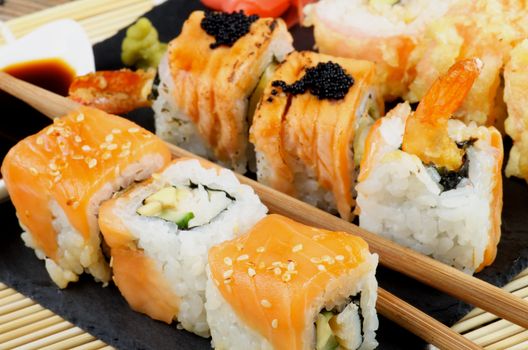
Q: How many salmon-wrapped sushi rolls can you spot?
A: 6